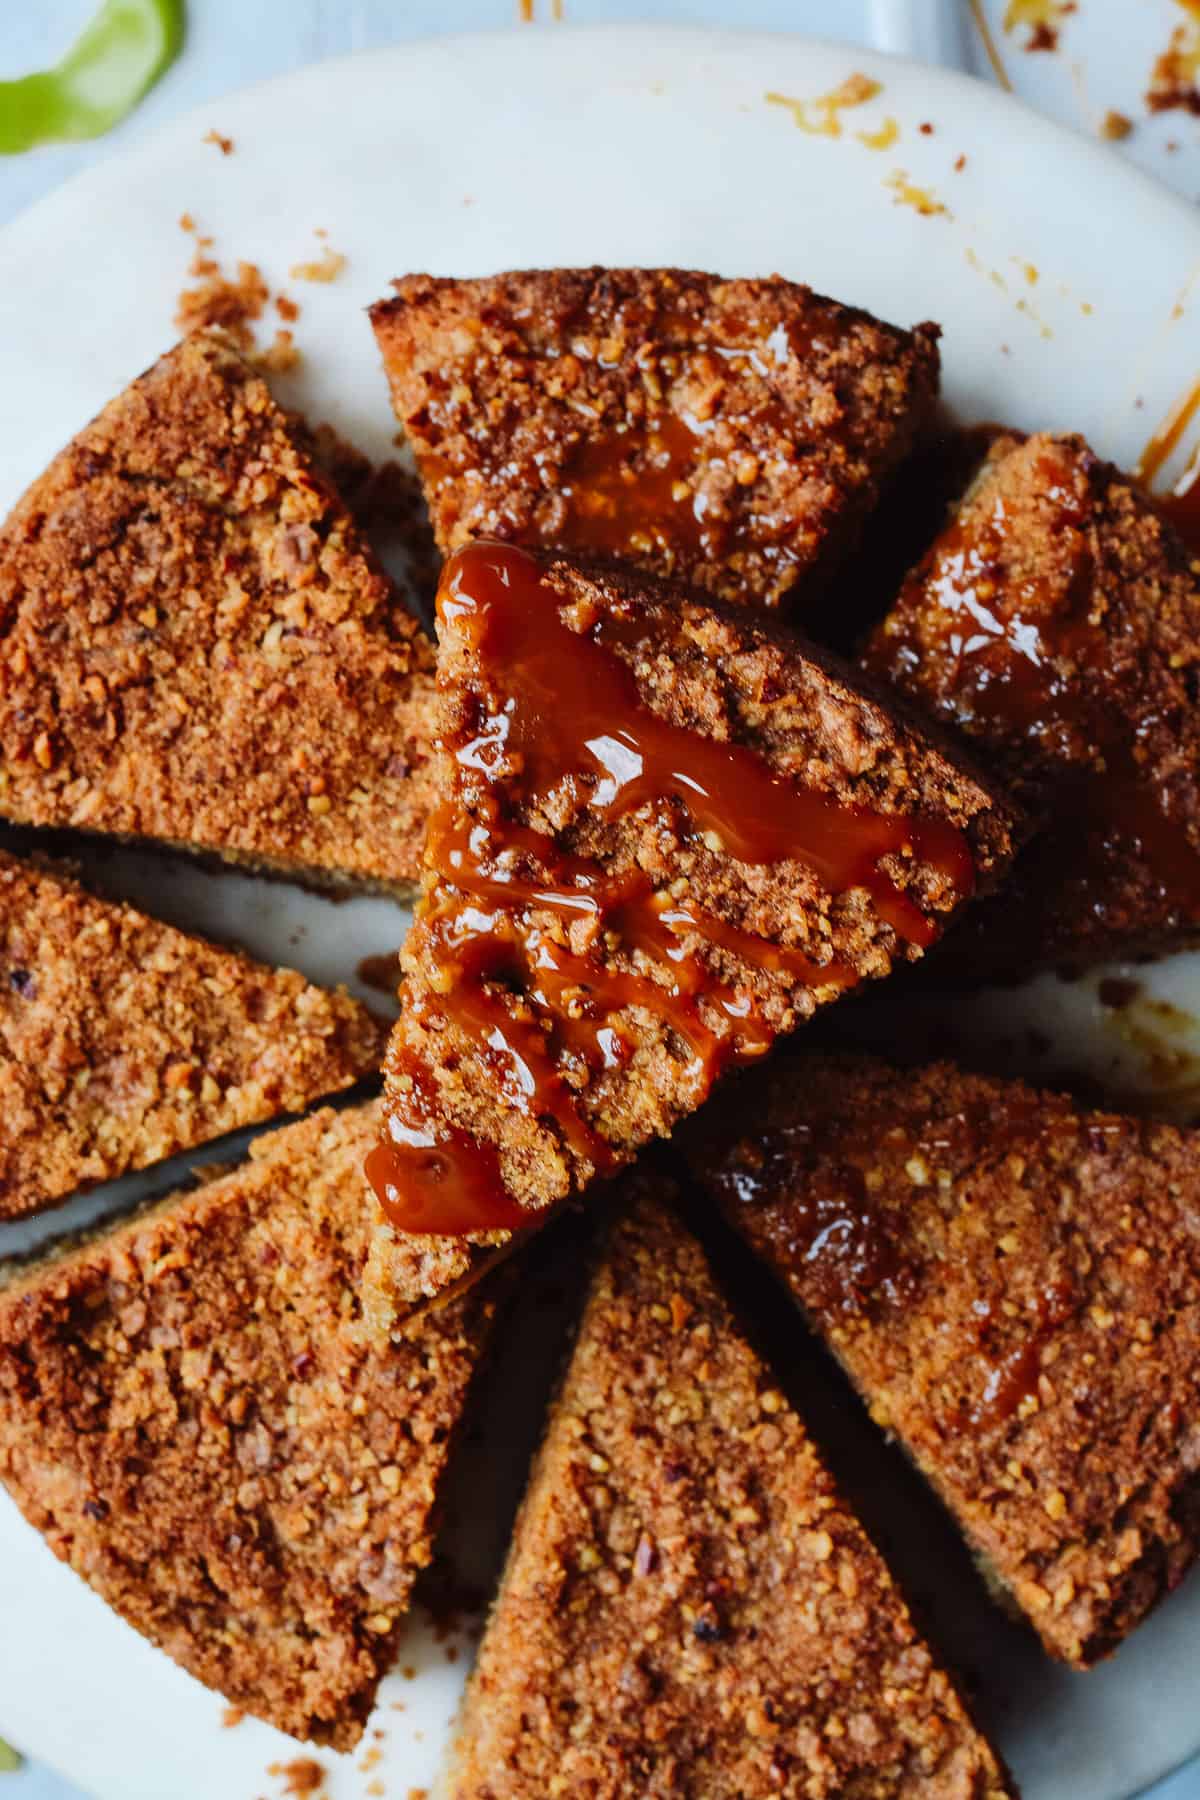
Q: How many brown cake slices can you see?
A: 8